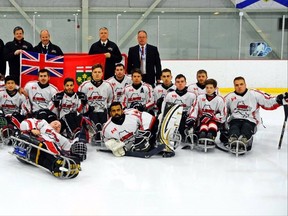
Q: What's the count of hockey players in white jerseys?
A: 13